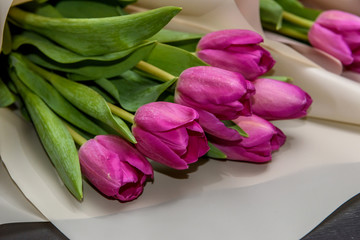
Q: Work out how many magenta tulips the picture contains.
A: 7